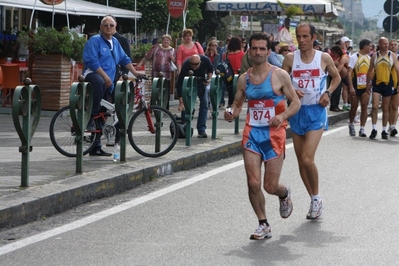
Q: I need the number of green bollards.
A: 7